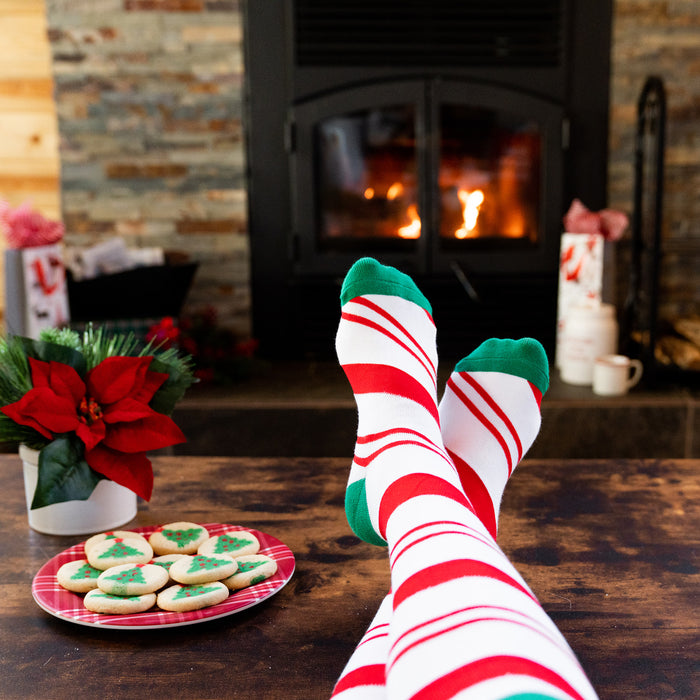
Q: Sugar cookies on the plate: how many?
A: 11